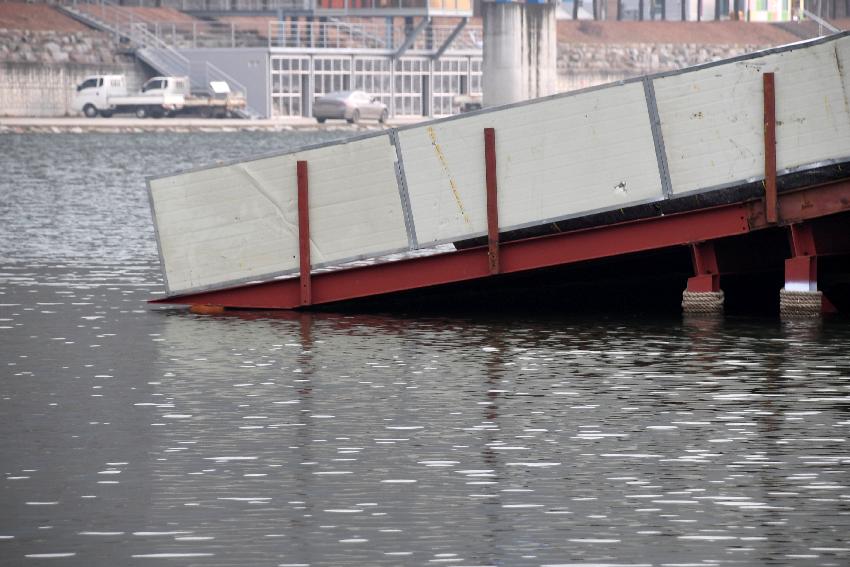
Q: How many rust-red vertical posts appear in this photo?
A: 3